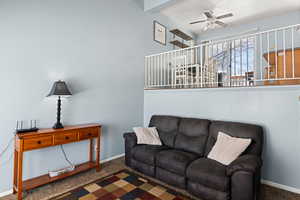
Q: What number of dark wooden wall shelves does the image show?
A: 2